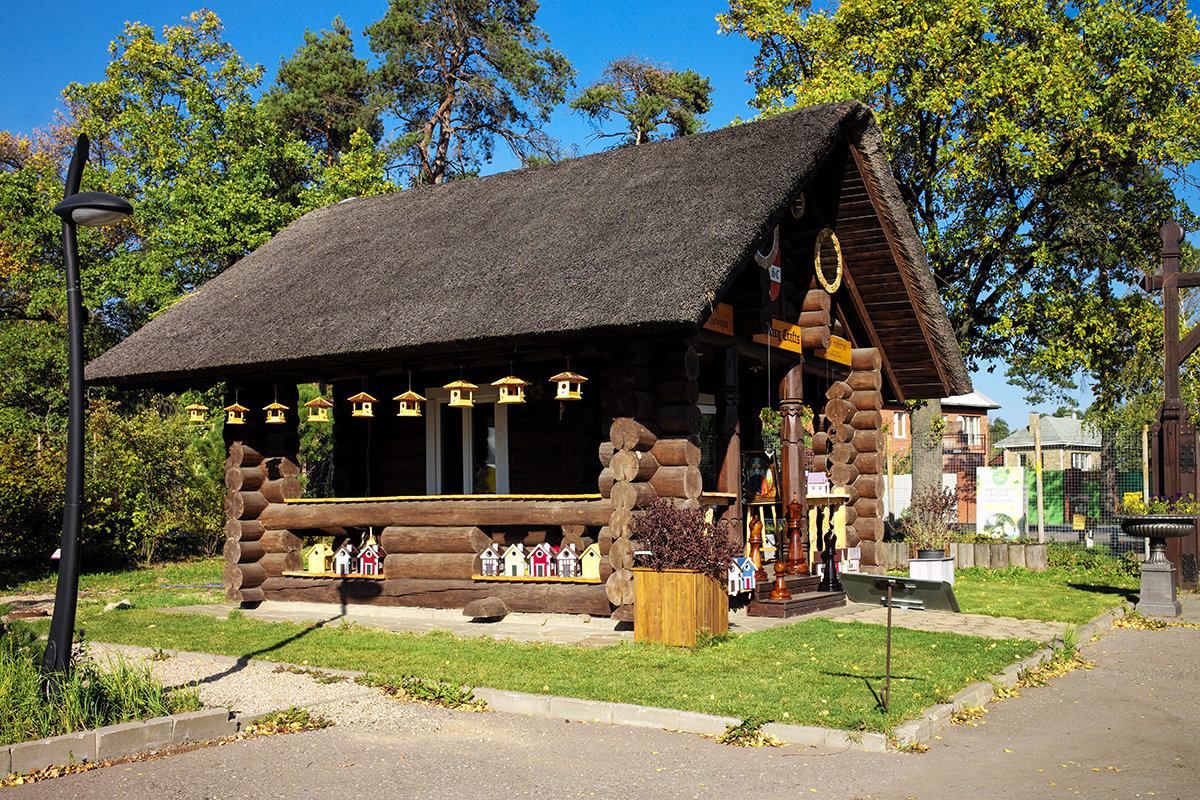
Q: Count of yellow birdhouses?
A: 12